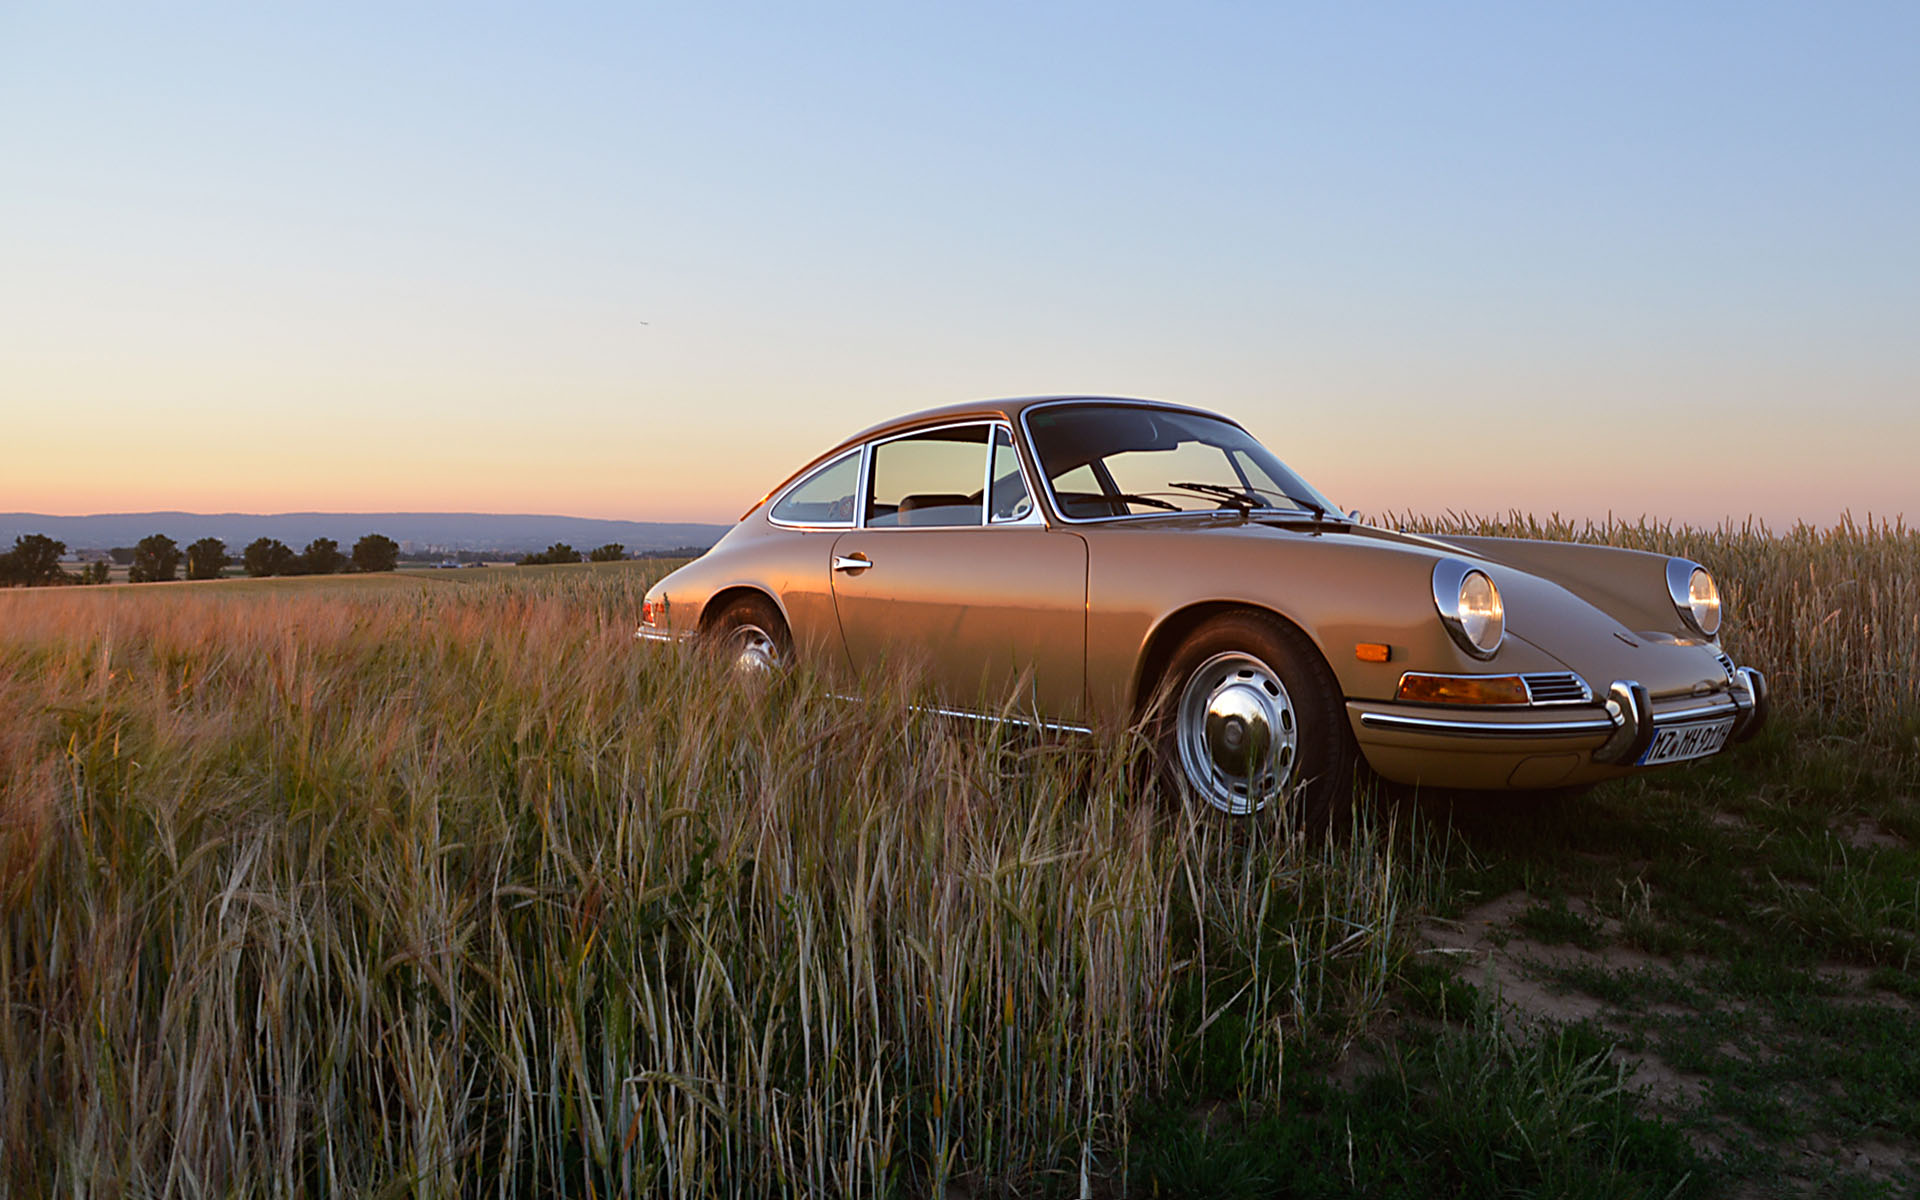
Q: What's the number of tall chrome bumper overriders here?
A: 2